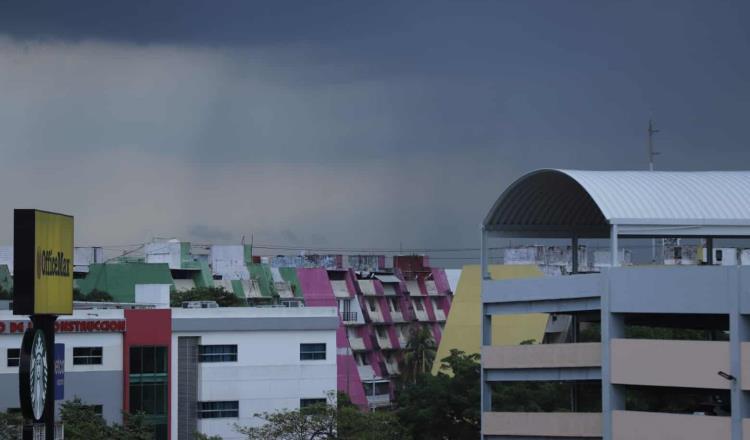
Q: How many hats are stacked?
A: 0